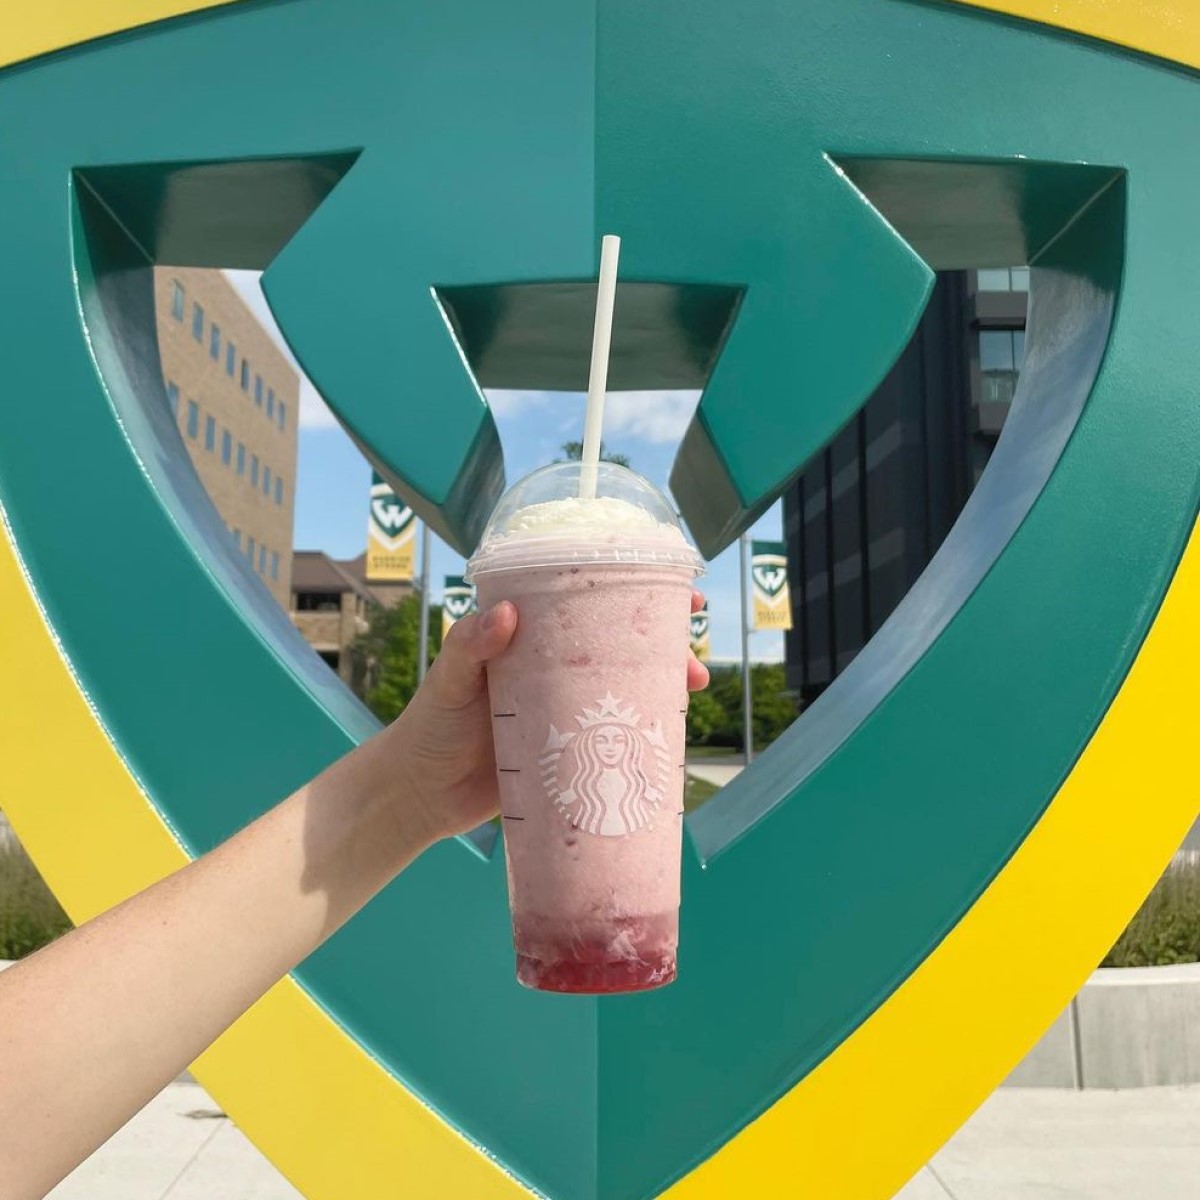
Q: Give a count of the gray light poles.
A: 2